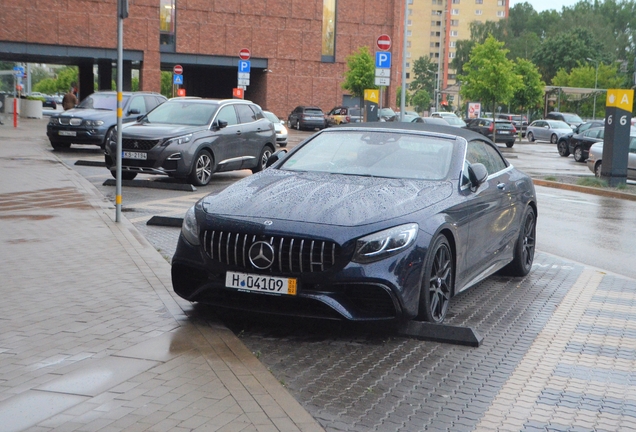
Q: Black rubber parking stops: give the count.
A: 4